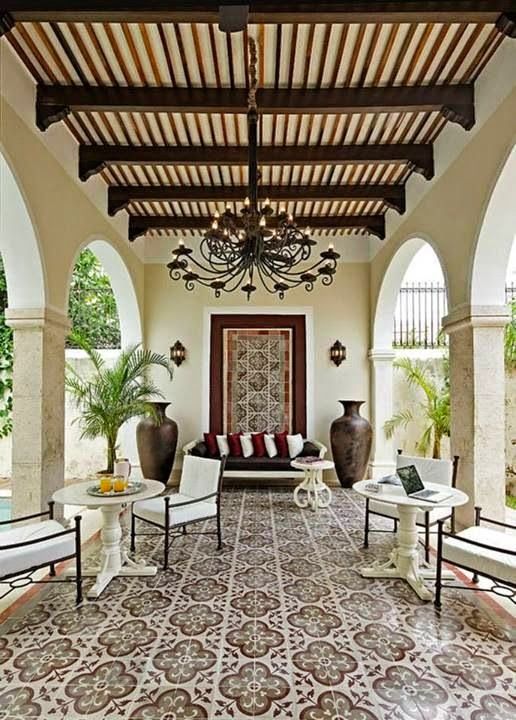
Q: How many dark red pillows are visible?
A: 4